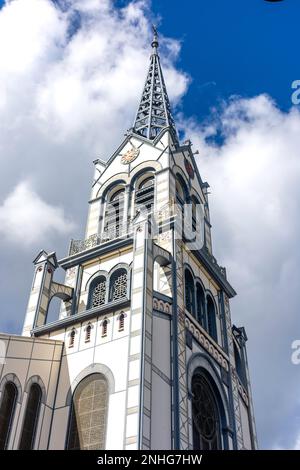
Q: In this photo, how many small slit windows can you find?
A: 4